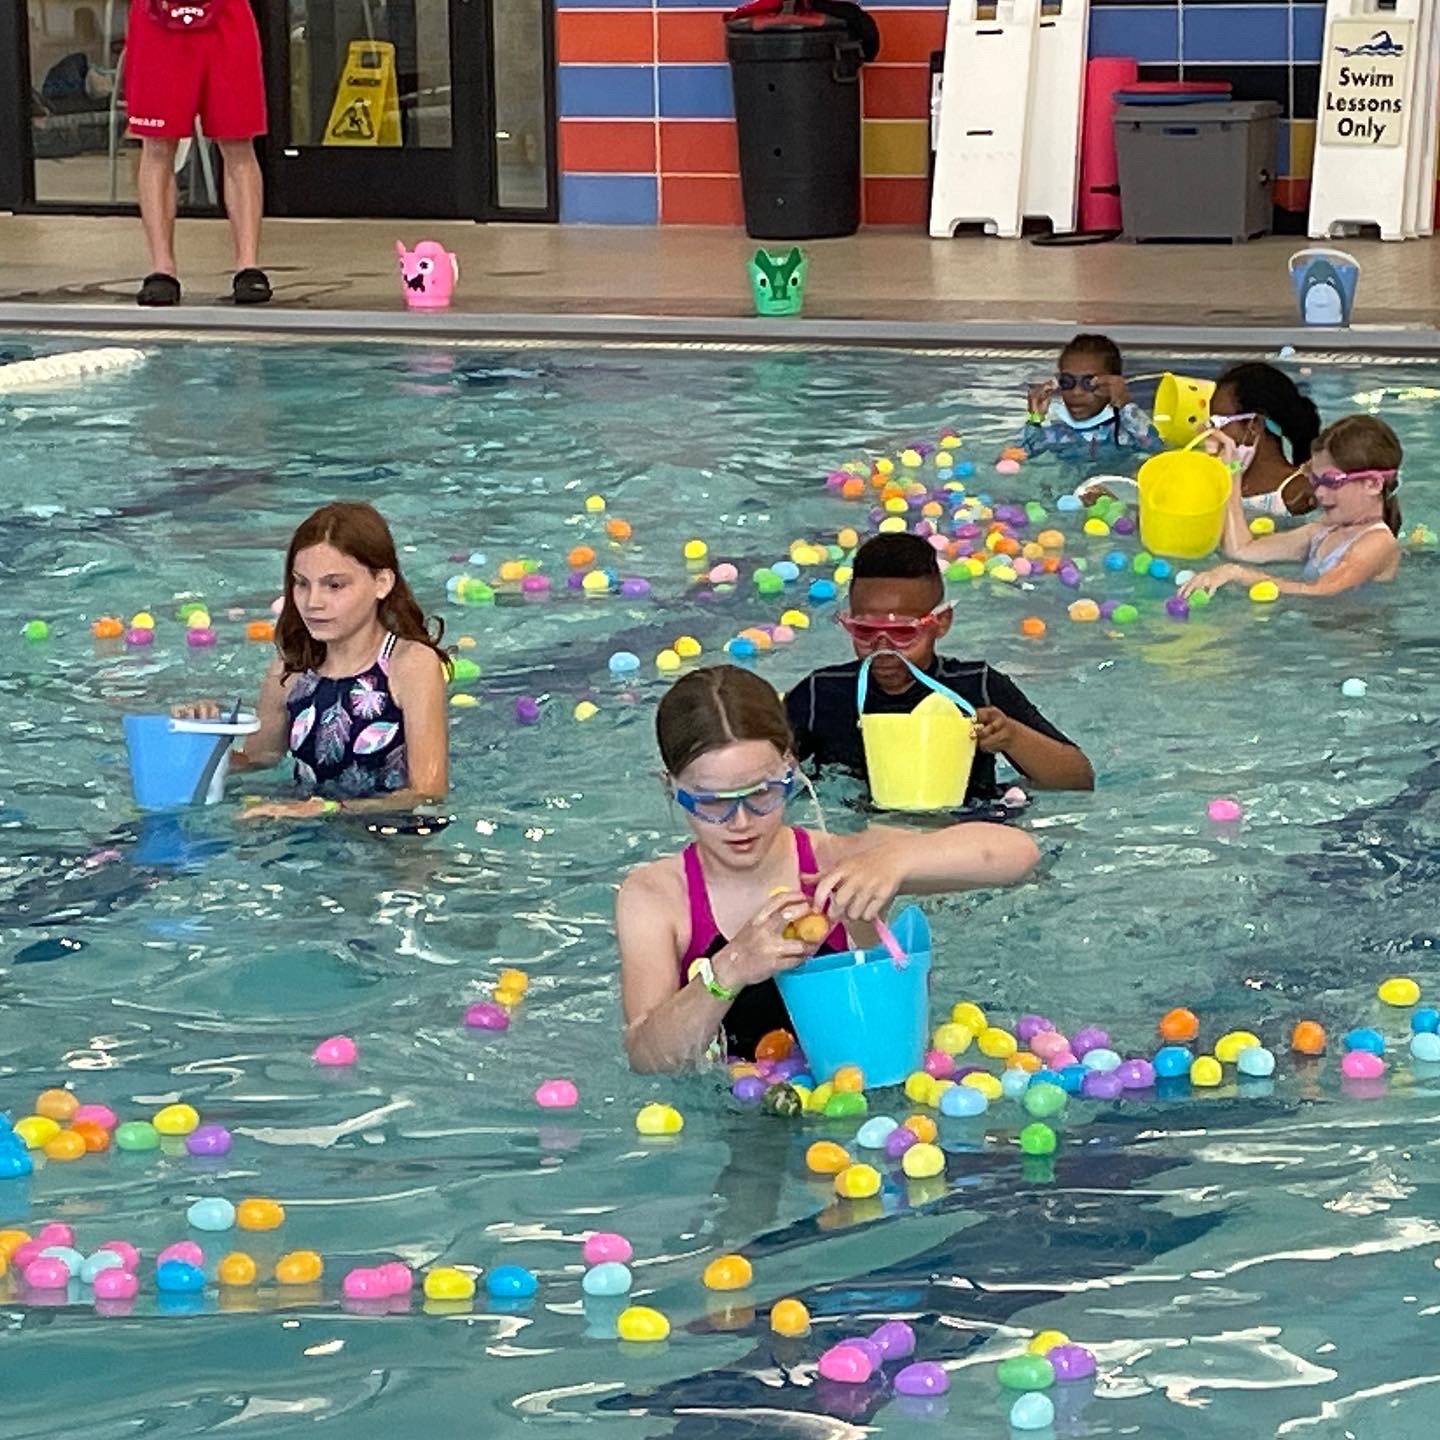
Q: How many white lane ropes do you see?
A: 1